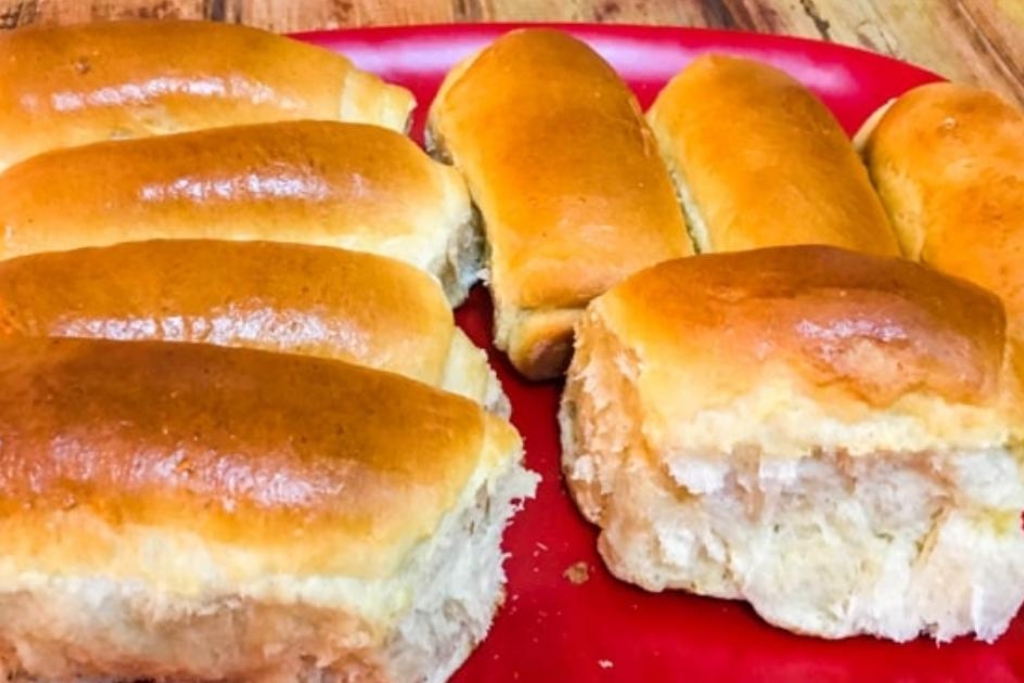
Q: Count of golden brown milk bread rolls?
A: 8